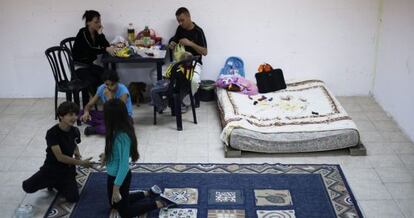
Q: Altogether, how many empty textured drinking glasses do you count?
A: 0